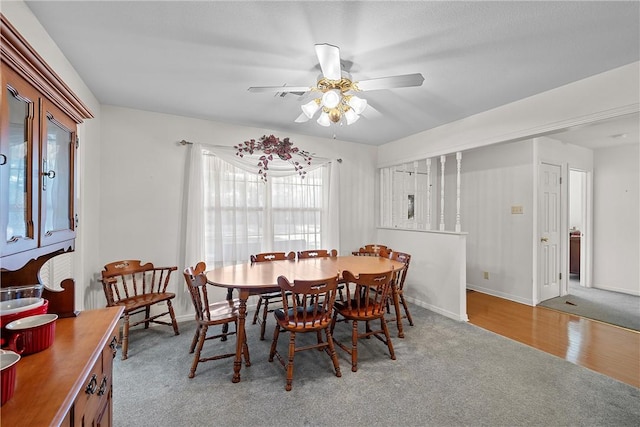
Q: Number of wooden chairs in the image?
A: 8